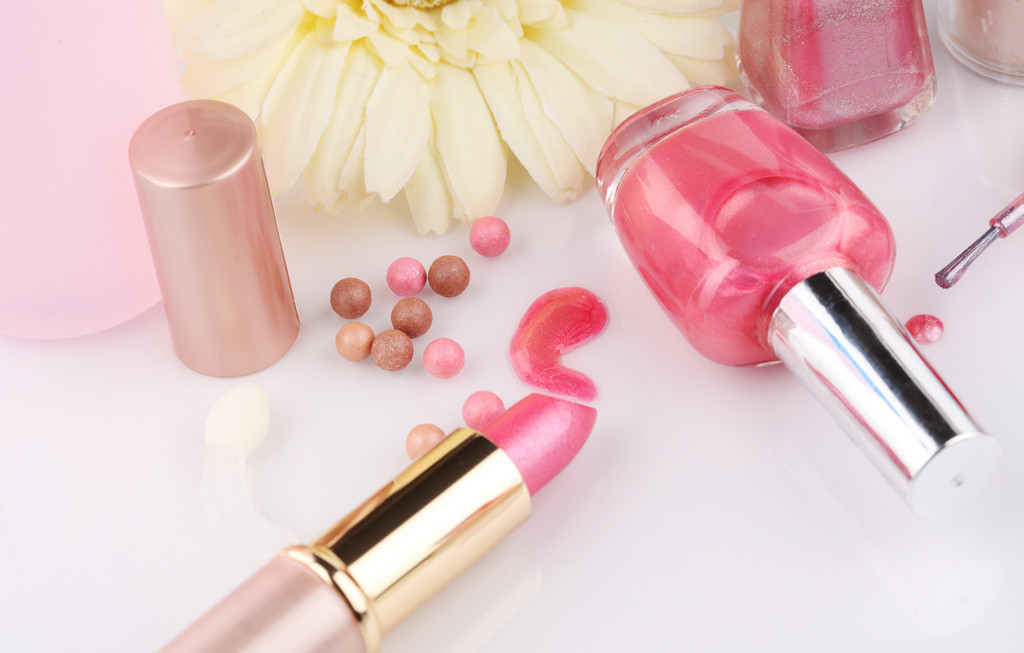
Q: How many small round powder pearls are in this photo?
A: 10